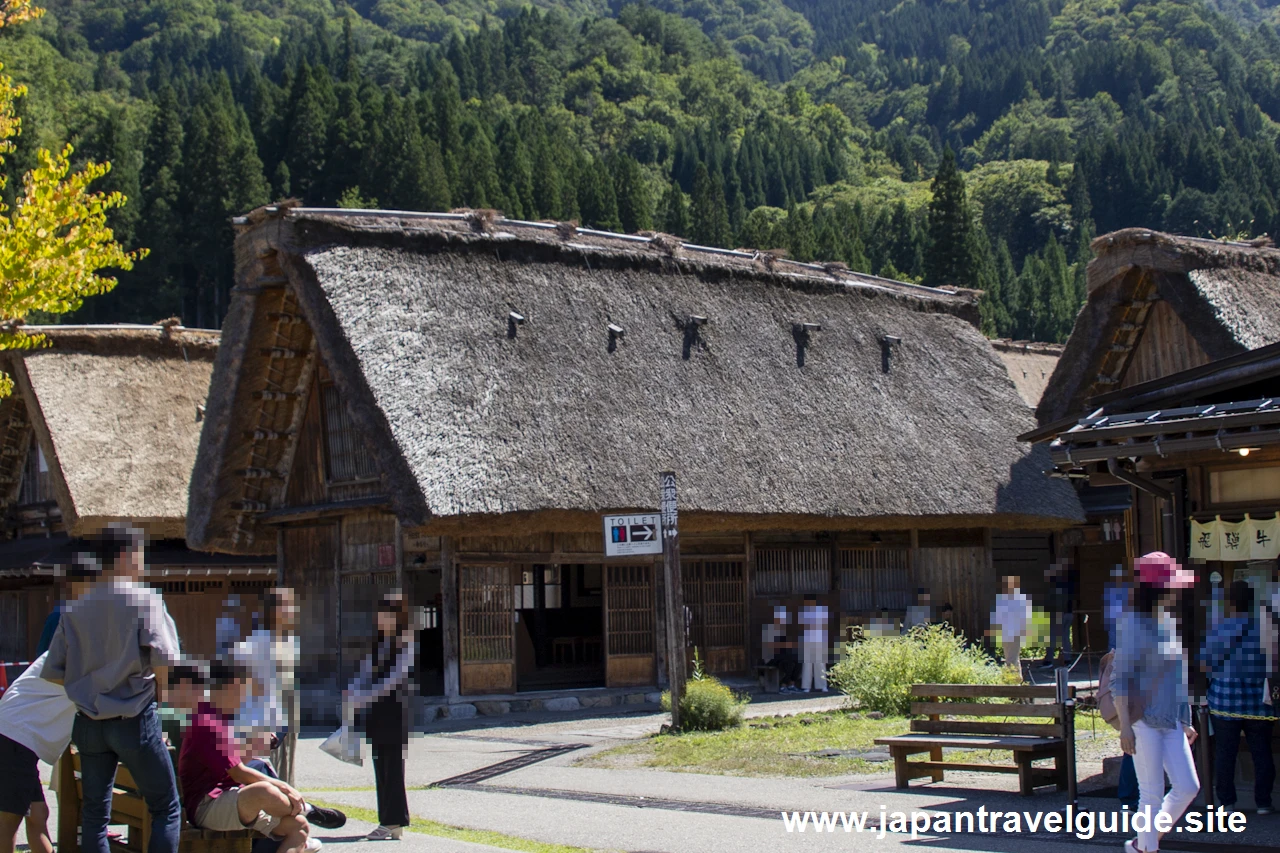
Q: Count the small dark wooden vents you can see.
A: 5